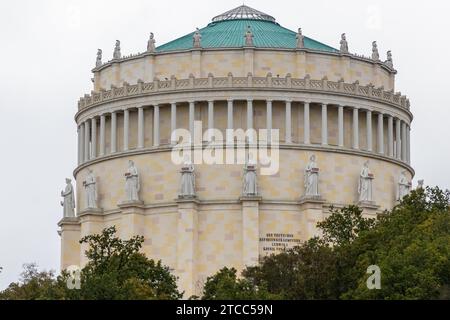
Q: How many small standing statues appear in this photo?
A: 9